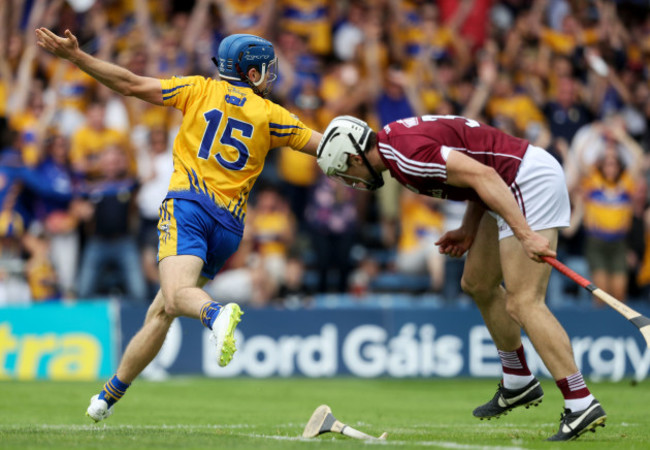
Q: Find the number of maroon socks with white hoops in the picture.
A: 2